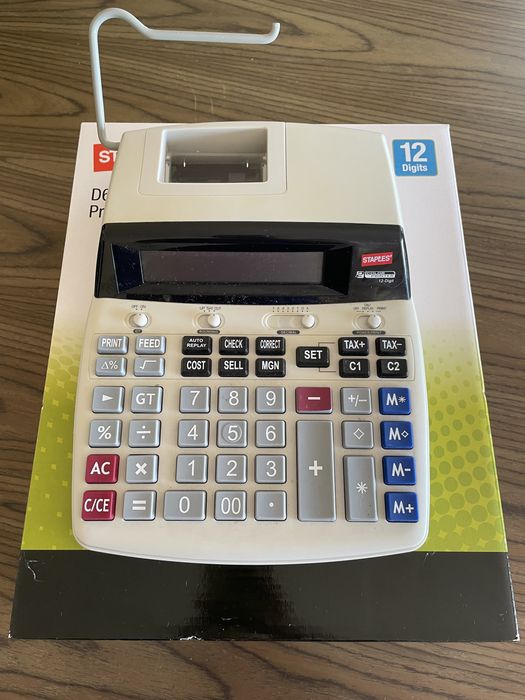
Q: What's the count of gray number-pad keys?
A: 12